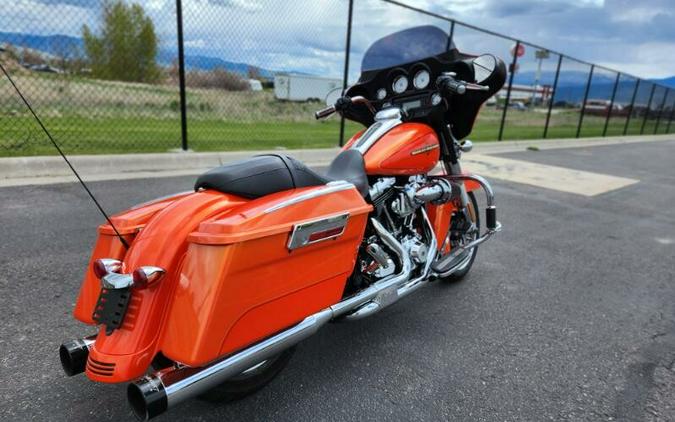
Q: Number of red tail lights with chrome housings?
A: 2